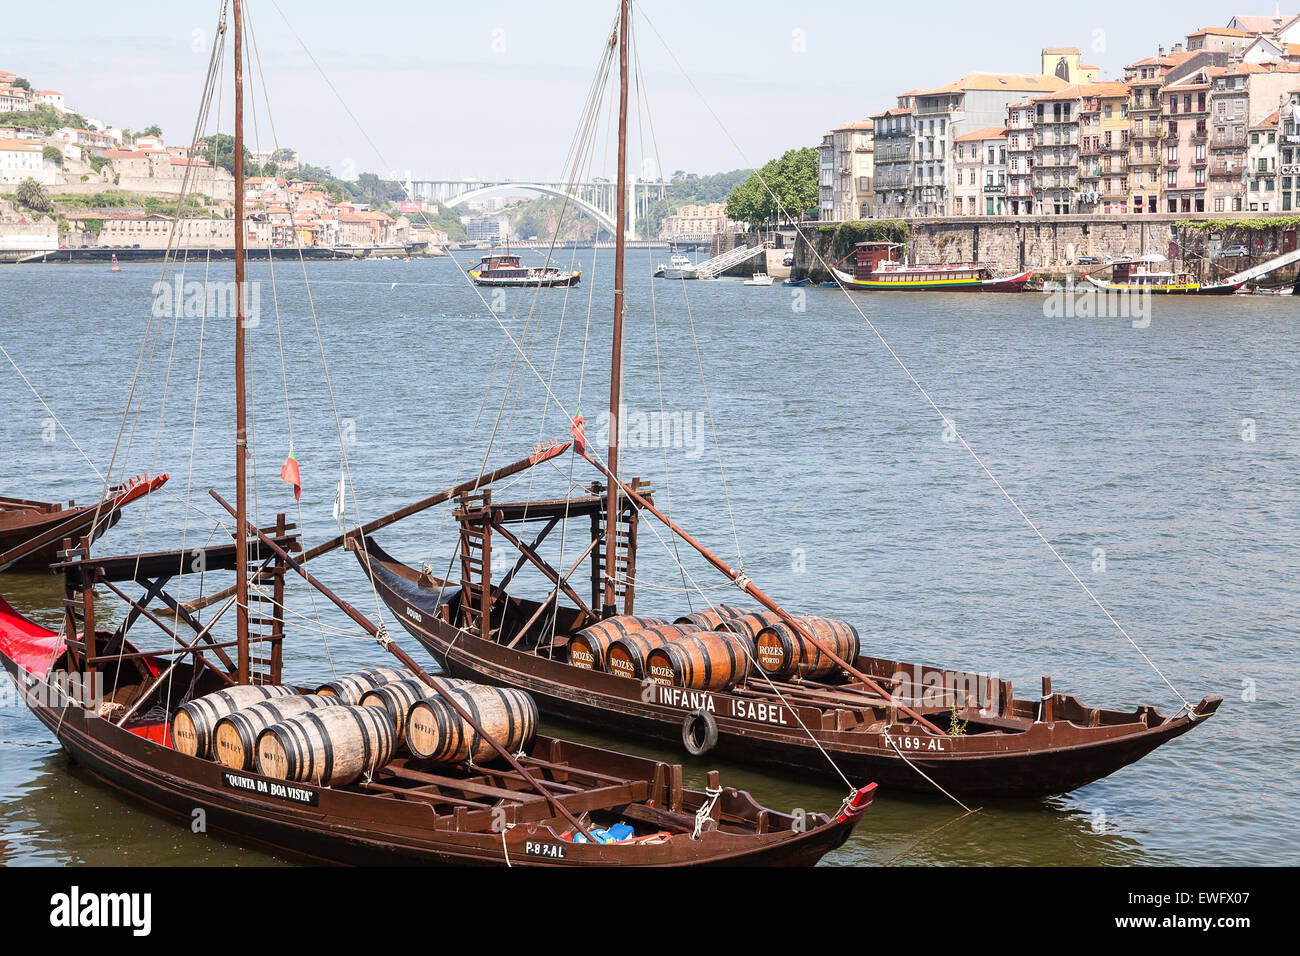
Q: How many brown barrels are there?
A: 6